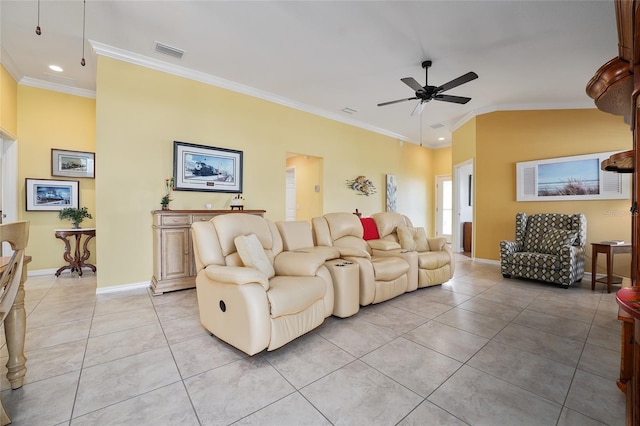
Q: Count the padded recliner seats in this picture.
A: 3